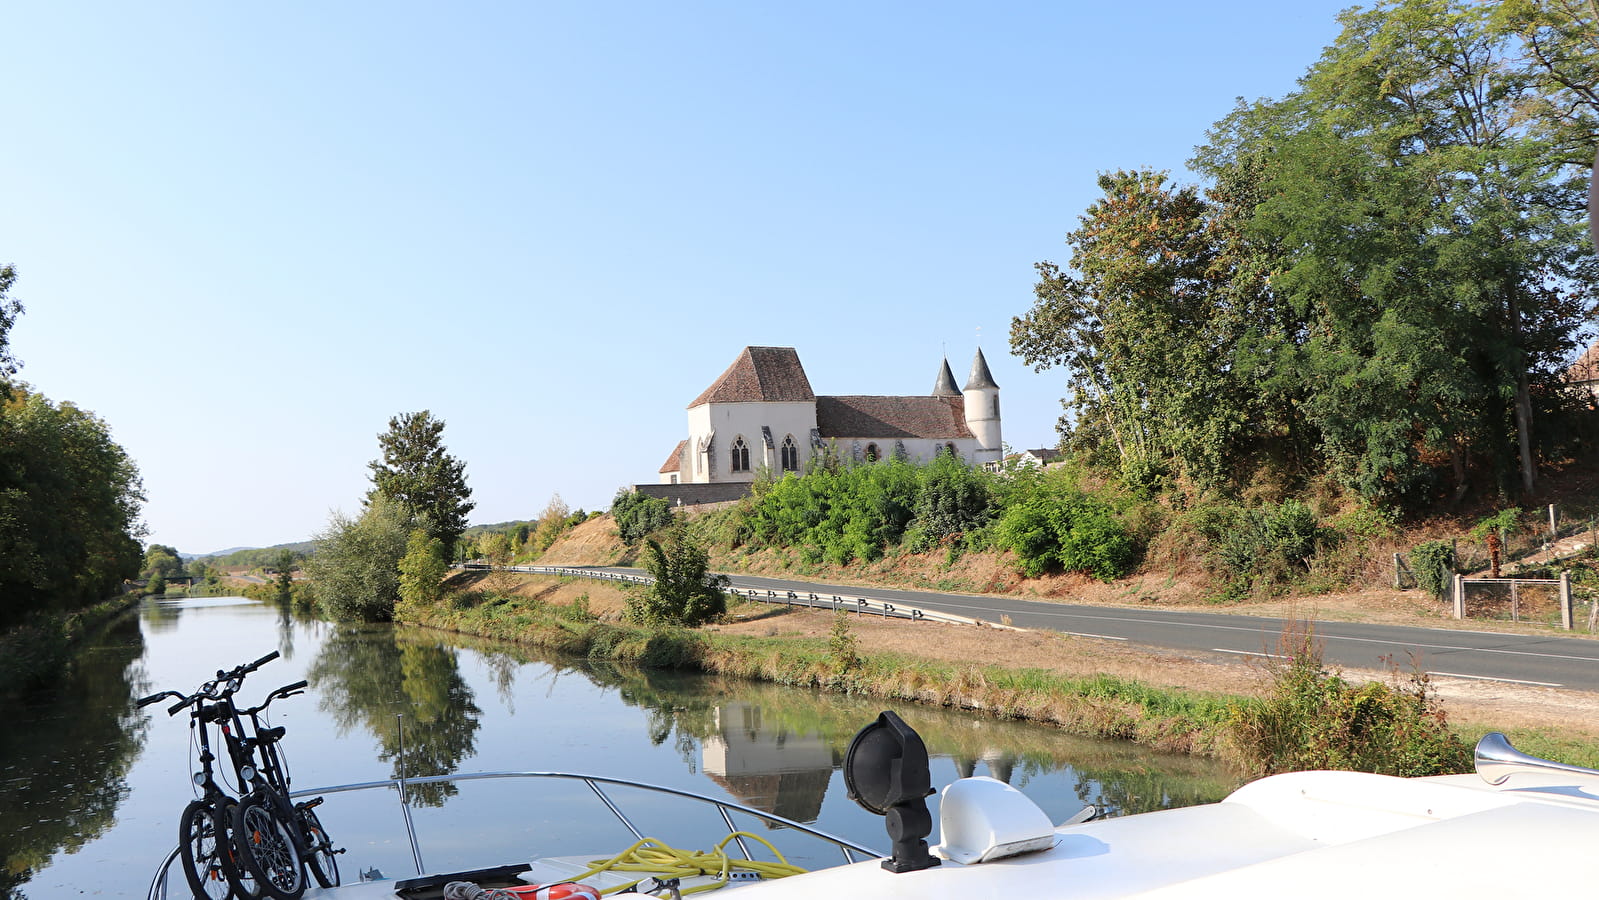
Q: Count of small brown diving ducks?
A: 0